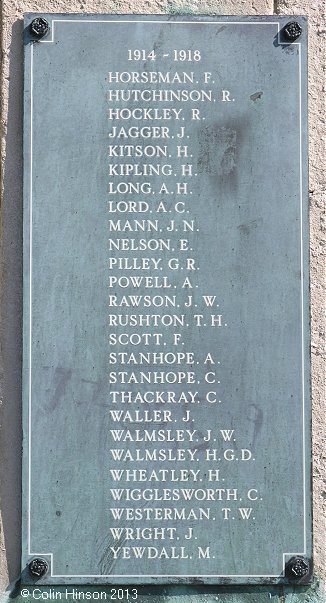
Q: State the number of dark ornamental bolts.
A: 4